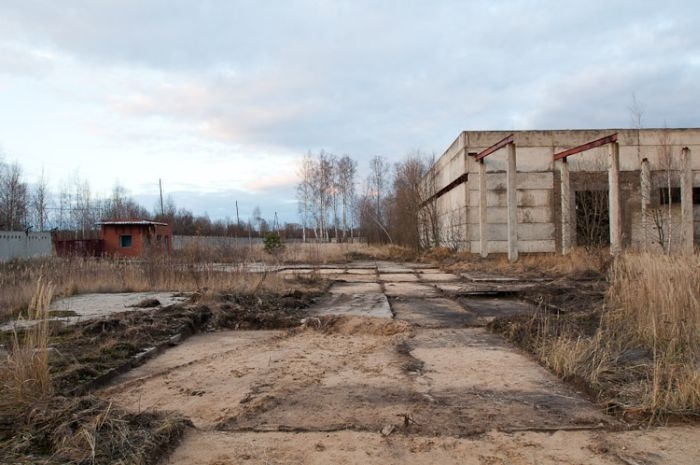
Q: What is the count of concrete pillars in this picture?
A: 6